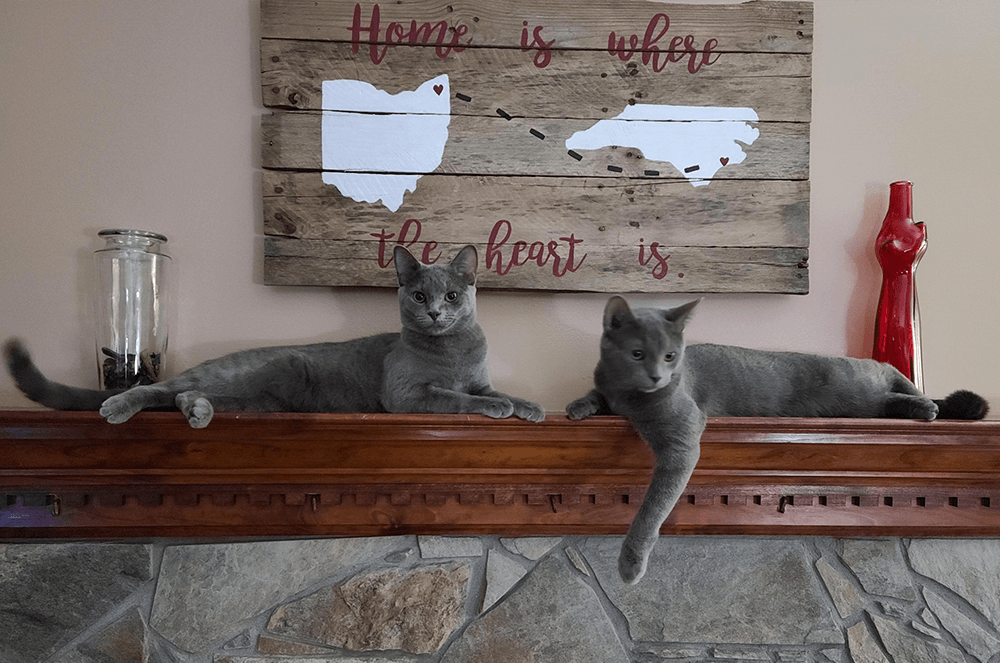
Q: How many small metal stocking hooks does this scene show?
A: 4